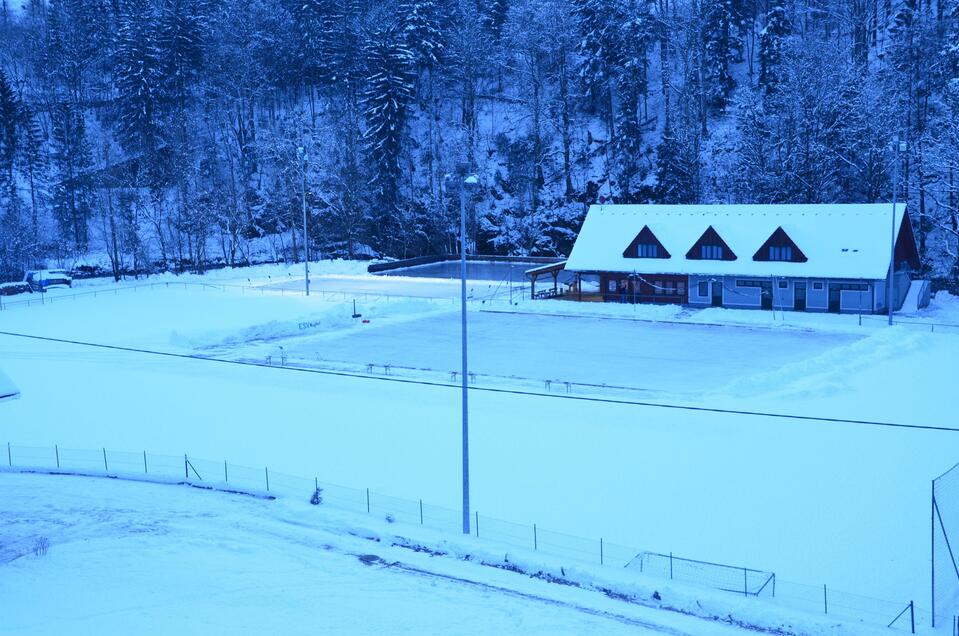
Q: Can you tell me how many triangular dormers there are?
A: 3